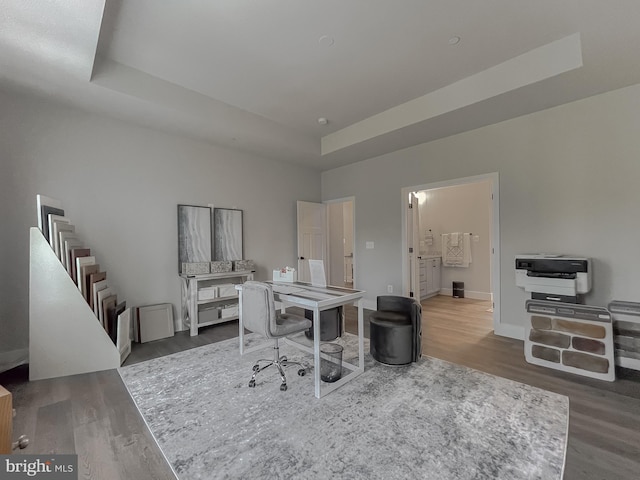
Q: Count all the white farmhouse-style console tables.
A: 1